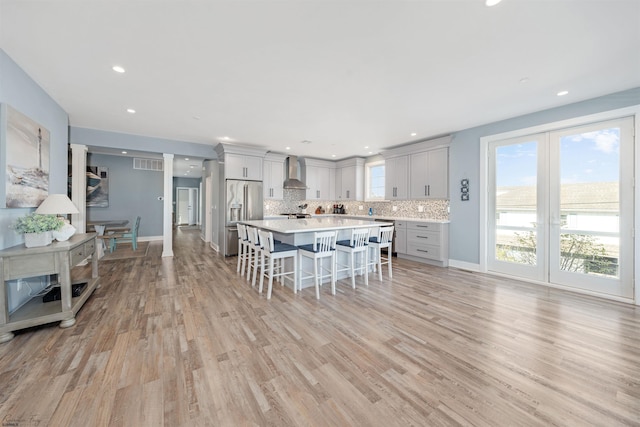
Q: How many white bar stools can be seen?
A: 6